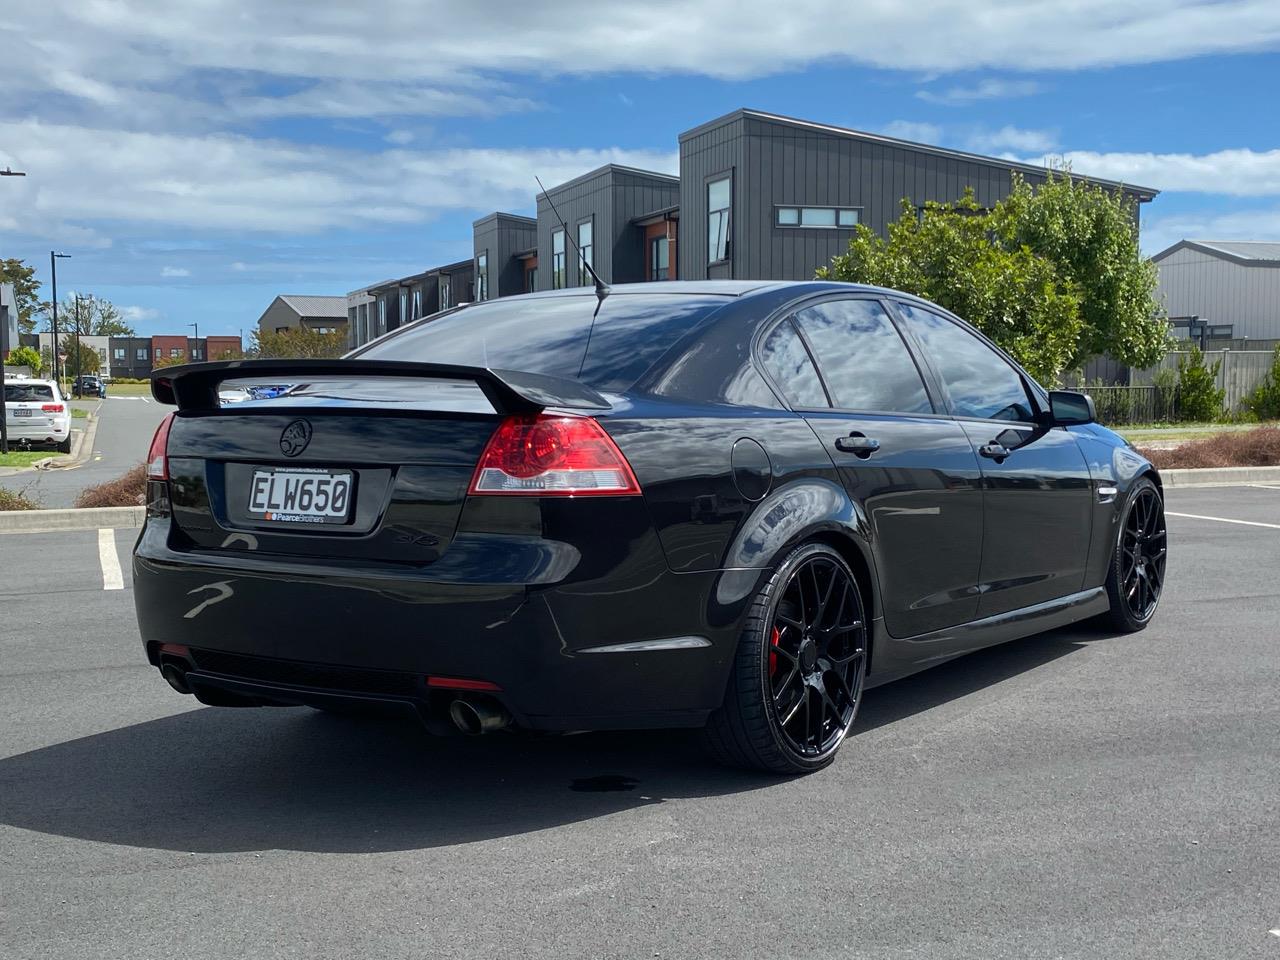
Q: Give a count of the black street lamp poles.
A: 4